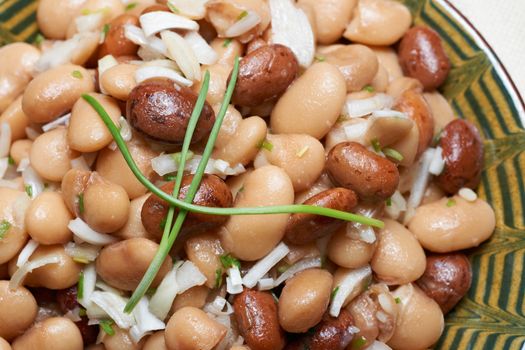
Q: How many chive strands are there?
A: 3